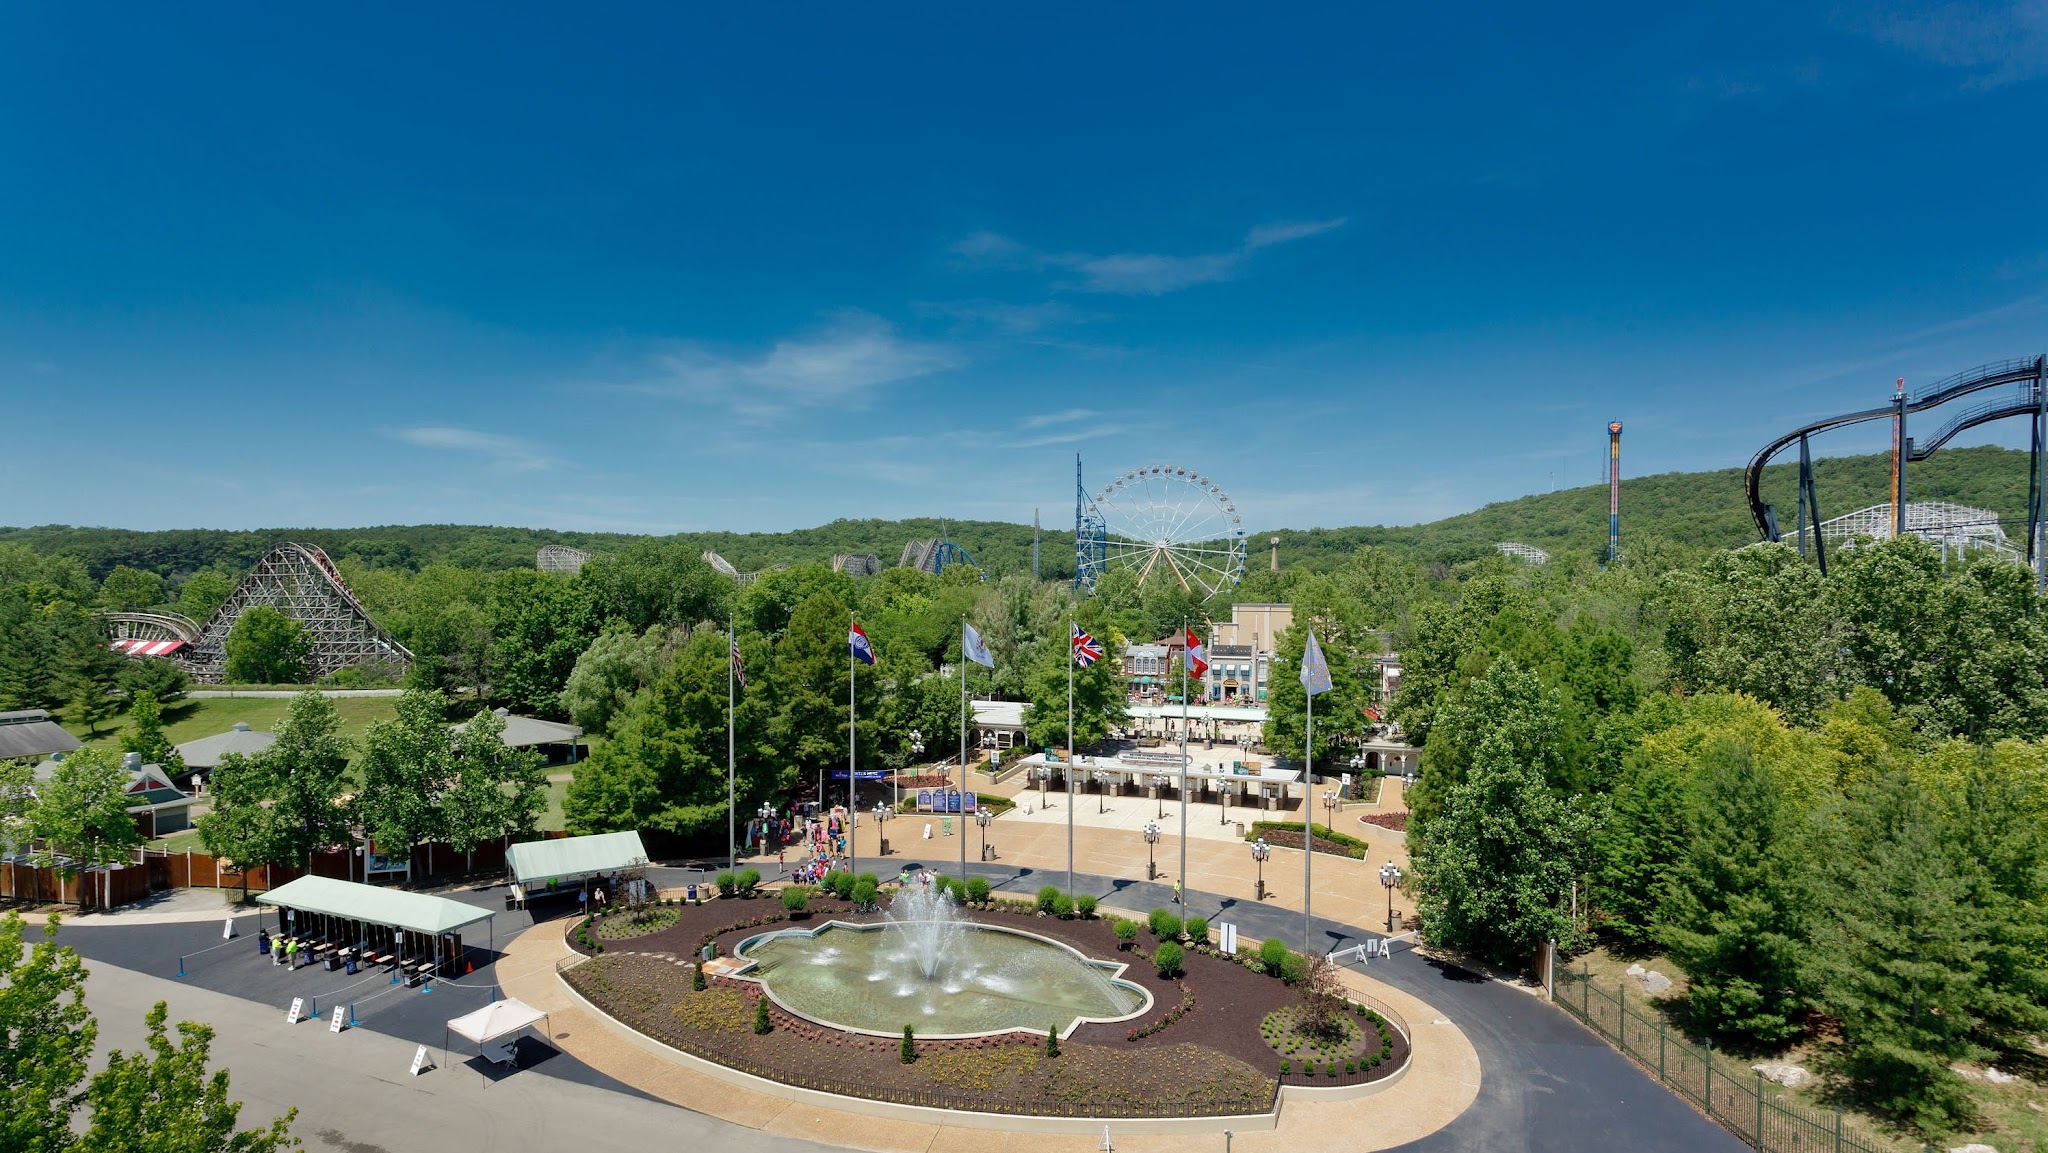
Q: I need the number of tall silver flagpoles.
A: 6